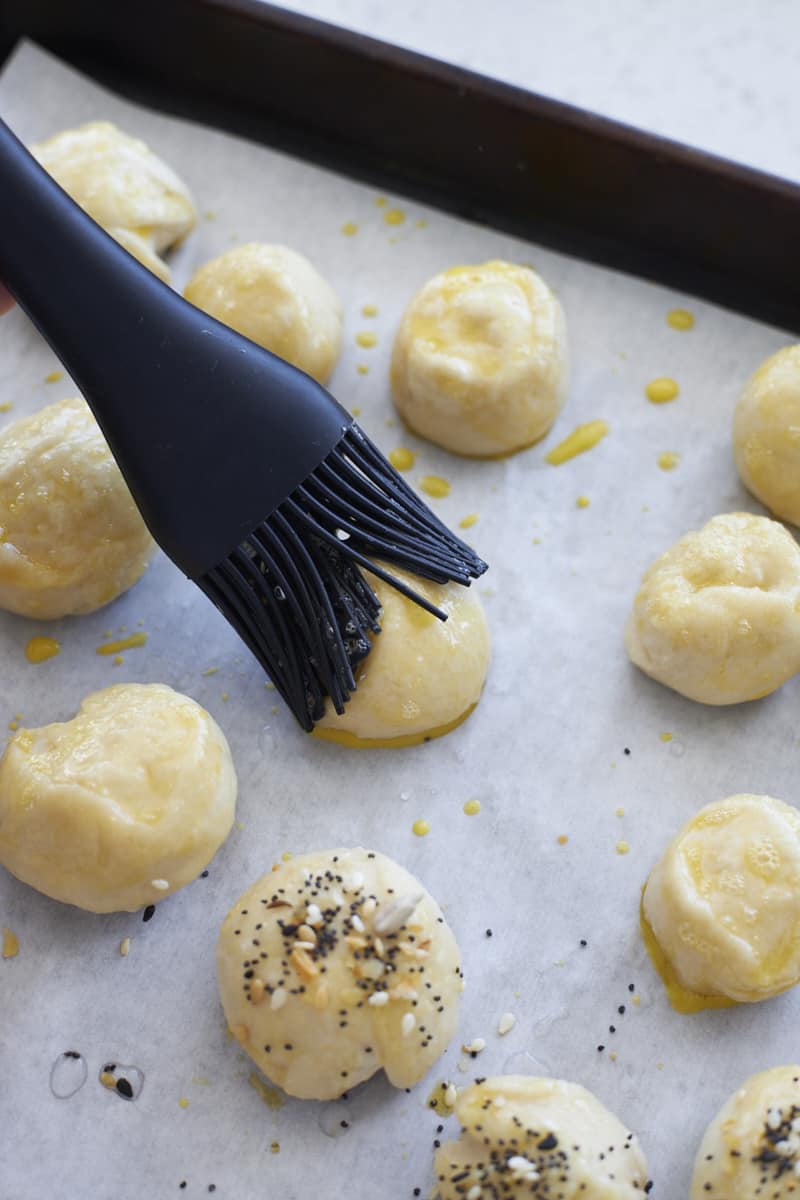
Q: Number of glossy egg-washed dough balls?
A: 12